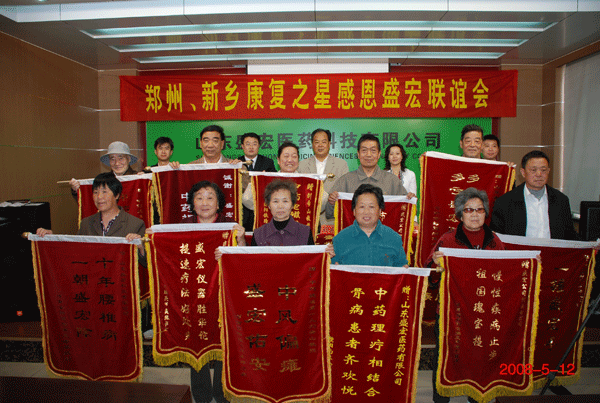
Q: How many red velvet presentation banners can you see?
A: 11